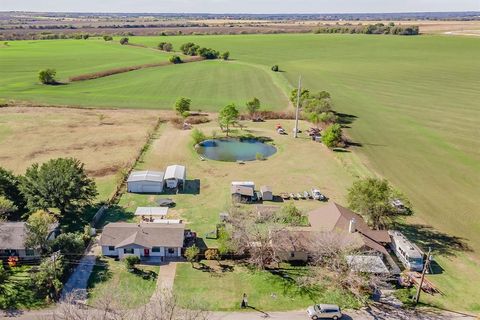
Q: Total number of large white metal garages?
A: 2